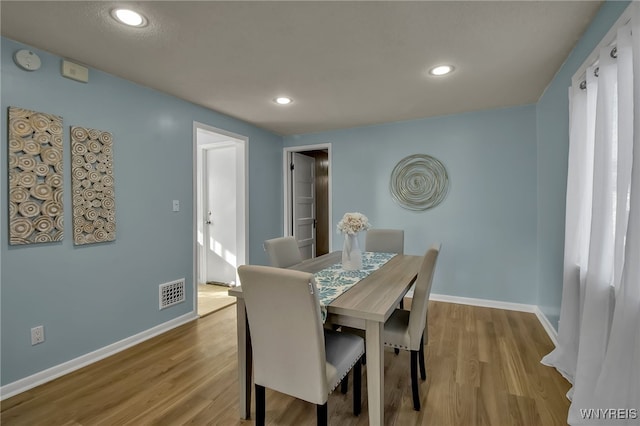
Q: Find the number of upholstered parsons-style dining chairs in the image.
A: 4